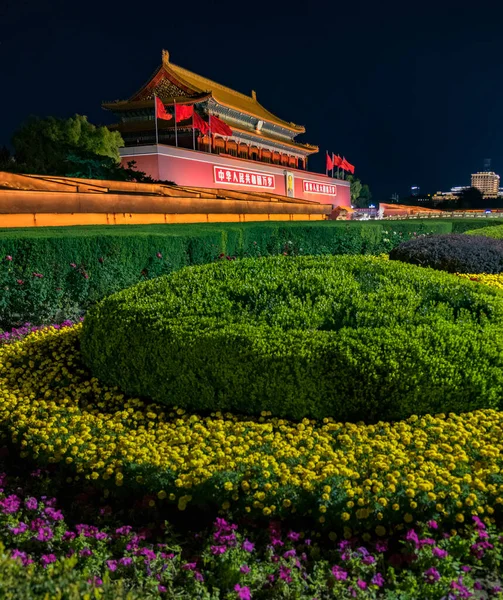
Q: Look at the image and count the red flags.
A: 8